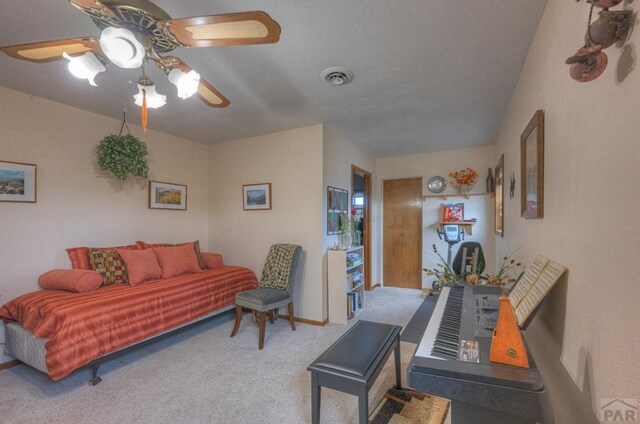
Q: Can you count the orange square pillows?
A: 2